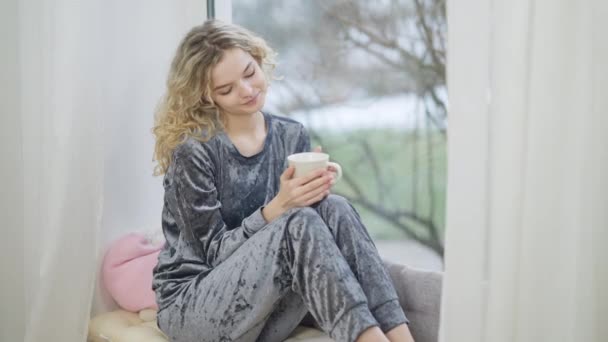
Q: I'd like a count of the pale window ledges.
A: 1